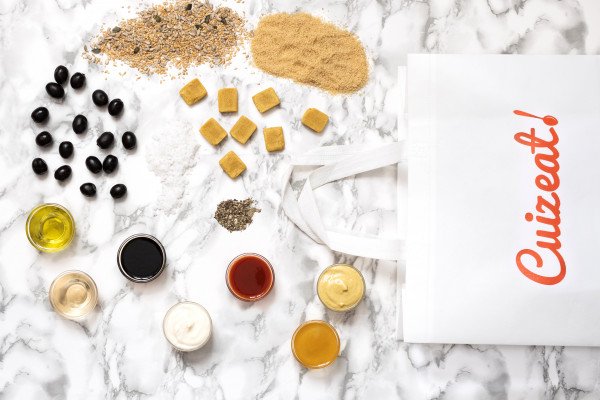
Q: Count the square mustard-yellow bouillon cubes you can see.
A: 8